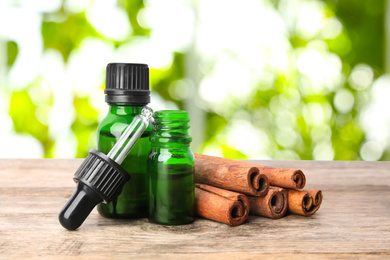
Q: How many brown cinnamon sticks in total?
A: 5